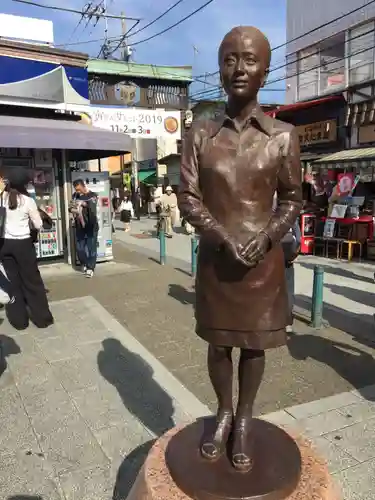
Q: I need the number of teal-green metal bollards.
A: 3